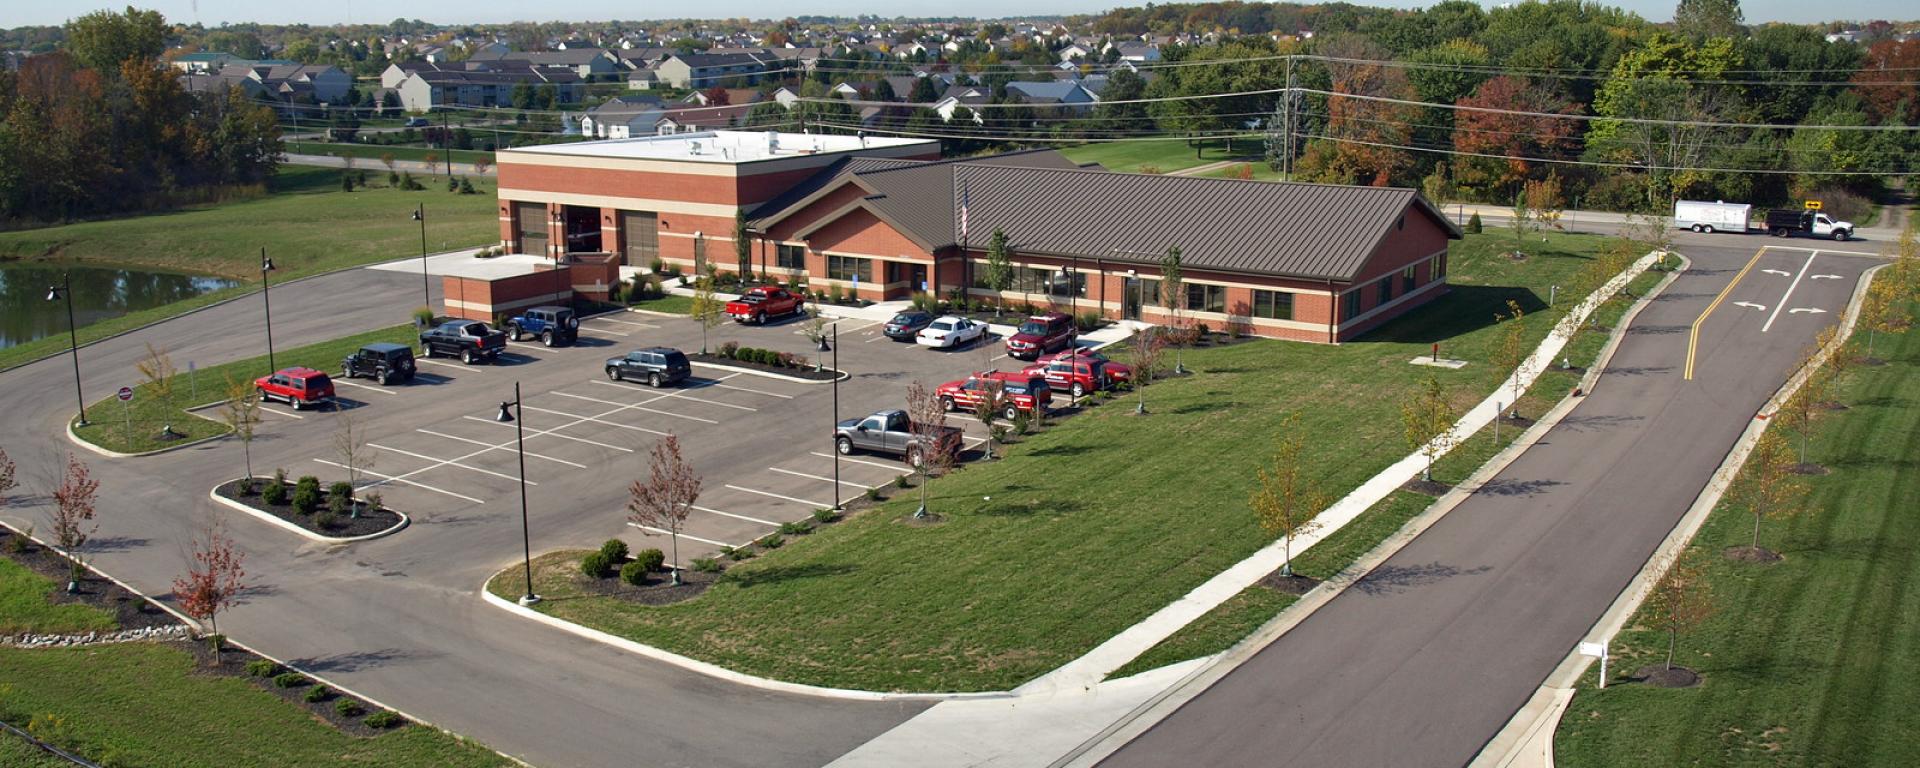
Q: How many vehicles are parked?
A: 13